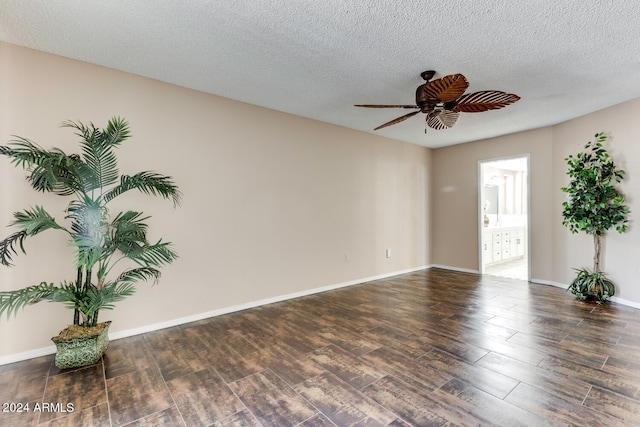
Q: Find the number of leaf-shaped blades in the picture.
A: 5